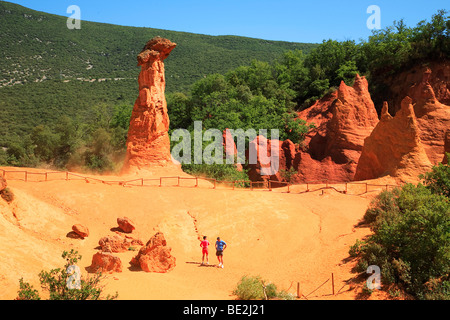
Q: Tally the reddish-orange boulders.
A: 5